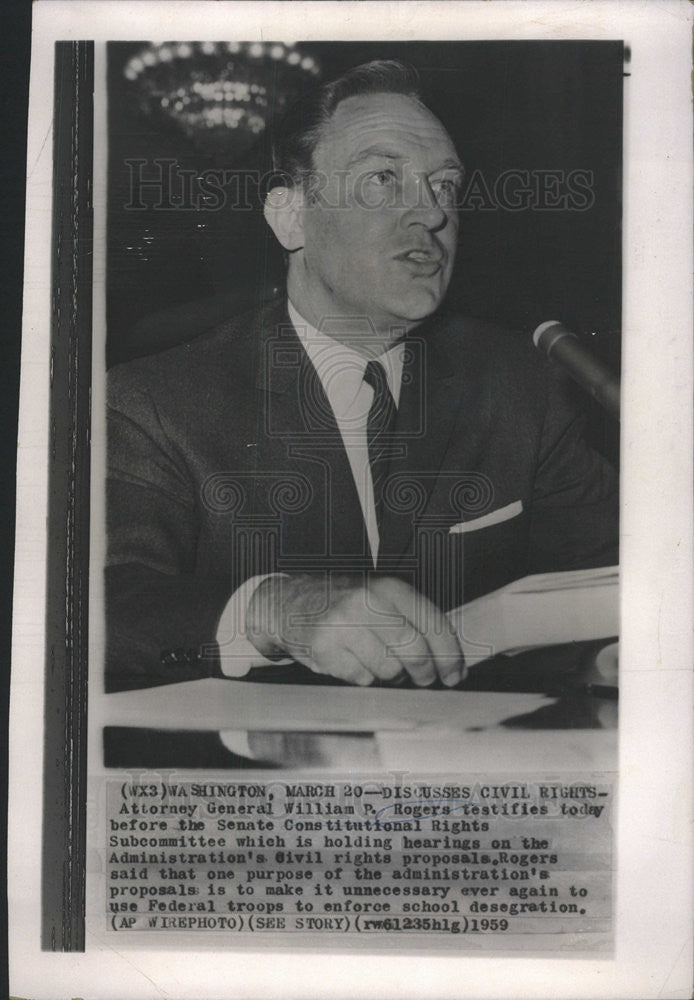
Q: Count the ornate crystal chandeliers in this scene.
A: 1